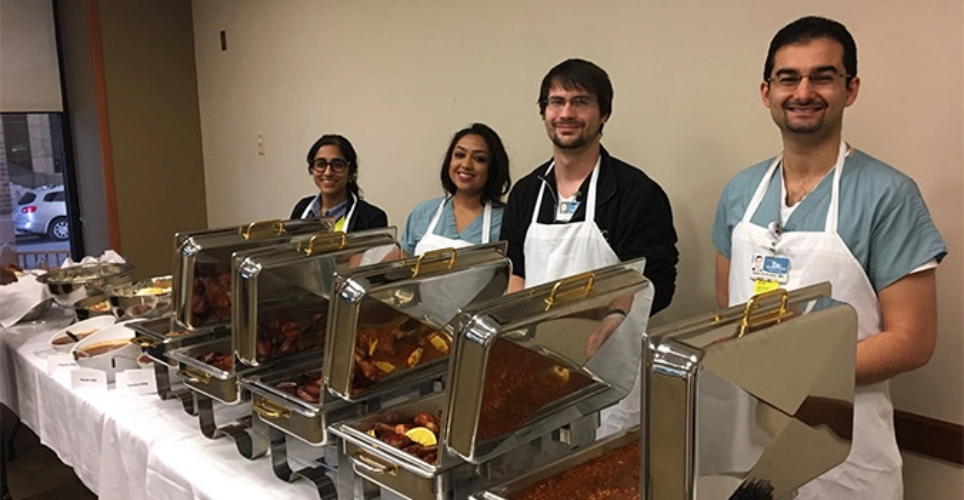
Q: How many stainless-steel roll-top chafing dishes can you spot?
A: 5